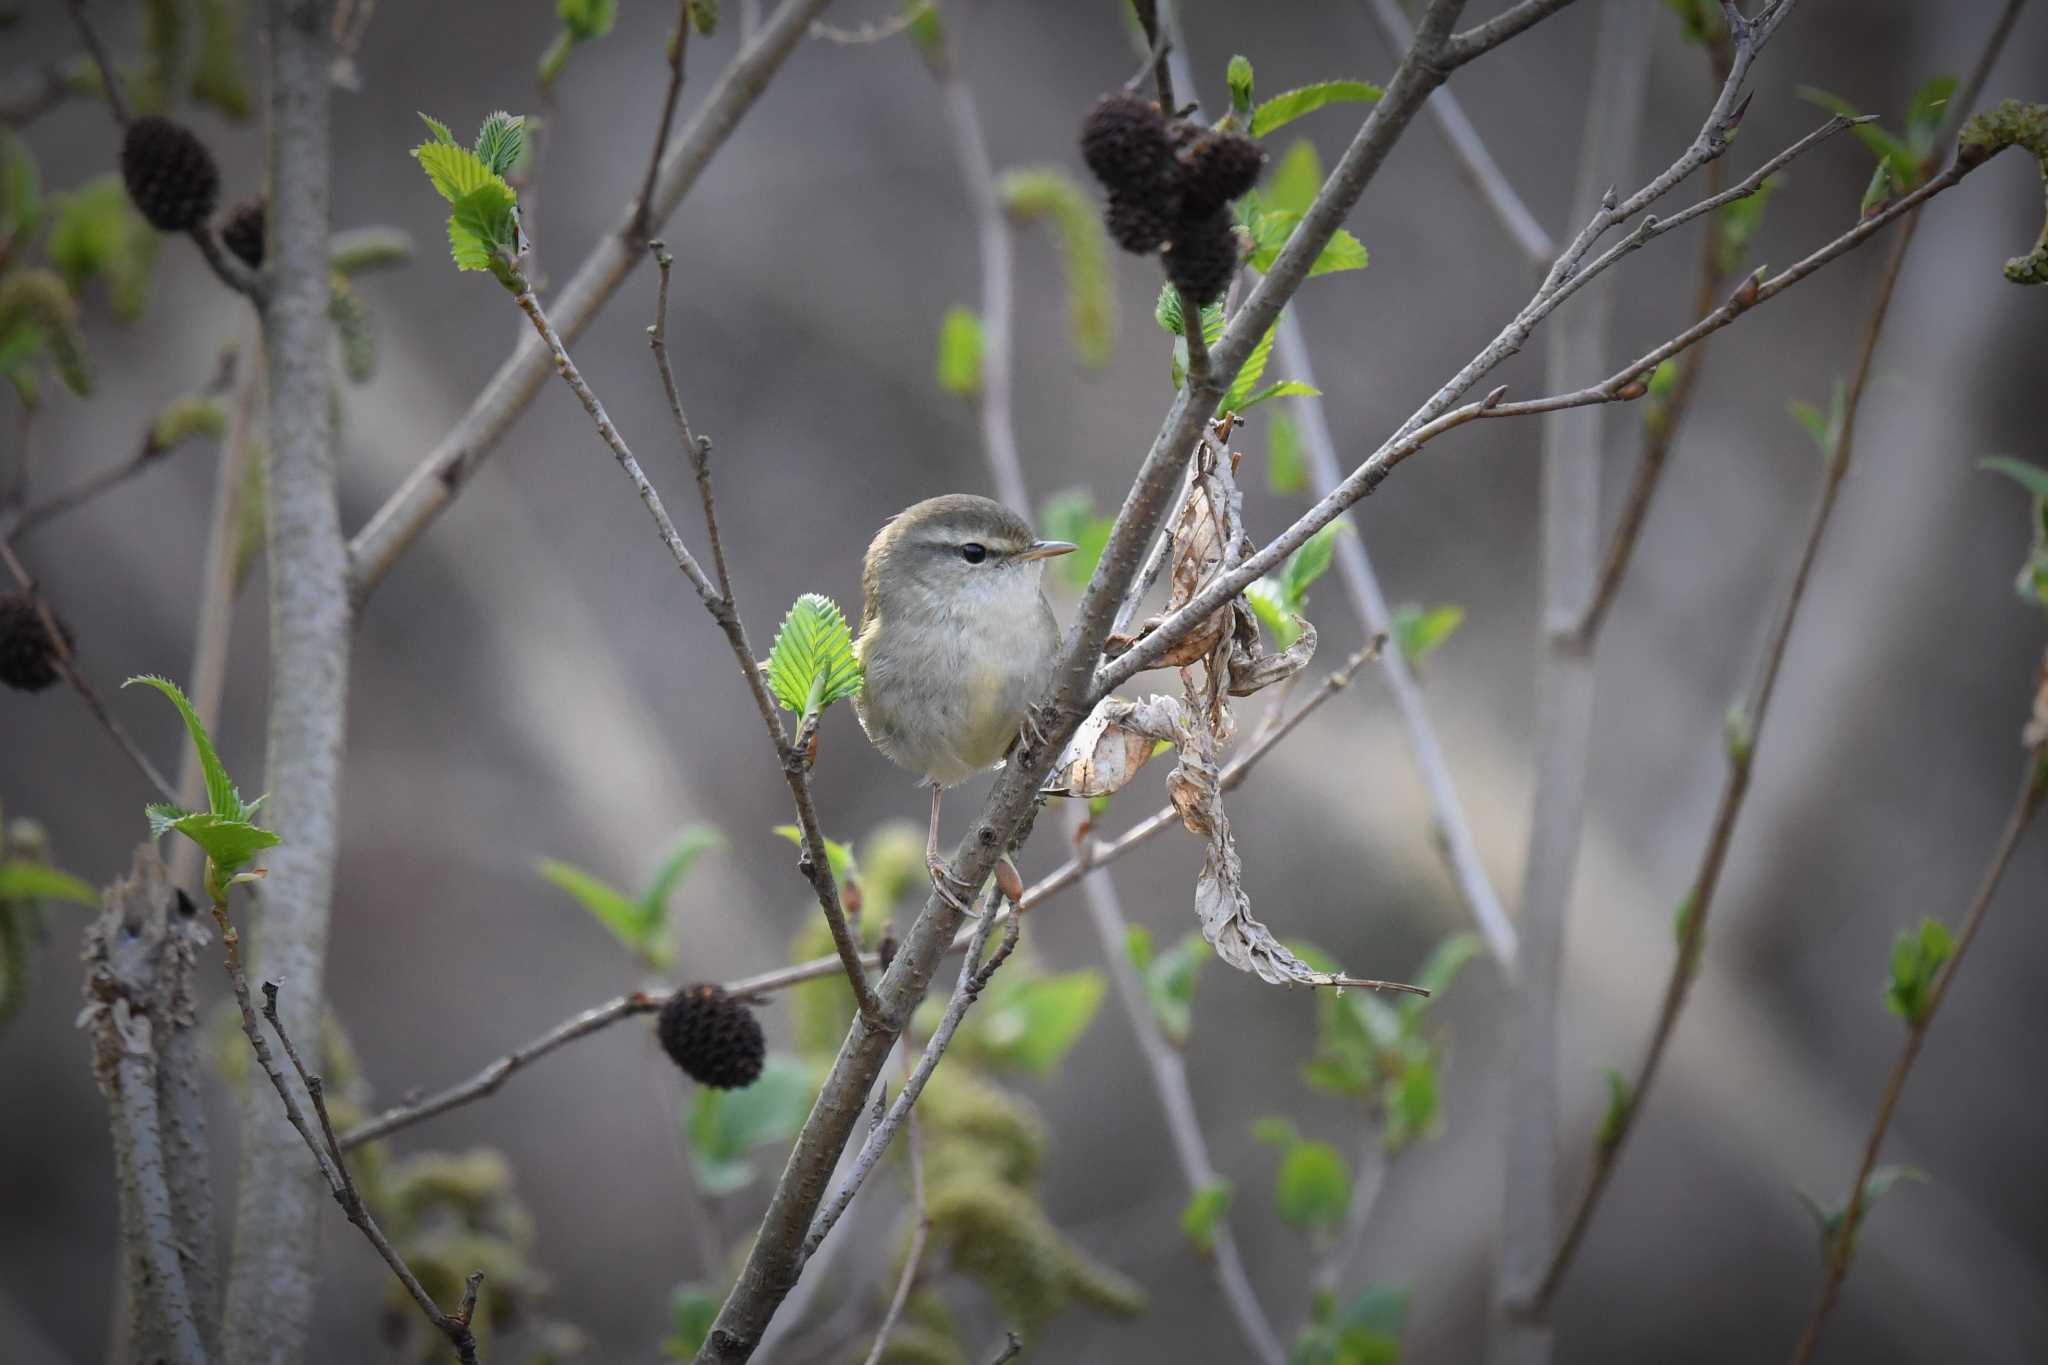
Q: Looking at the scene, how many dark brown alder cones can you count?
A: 8